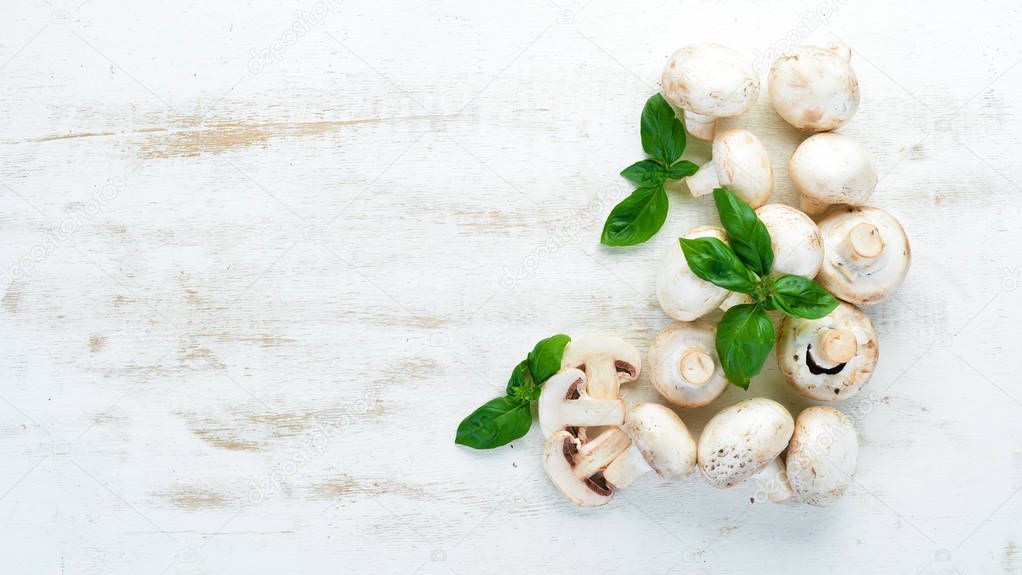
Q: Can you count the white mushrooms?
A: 15